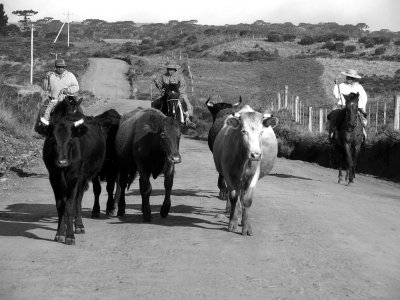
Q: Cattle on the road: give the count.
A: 5